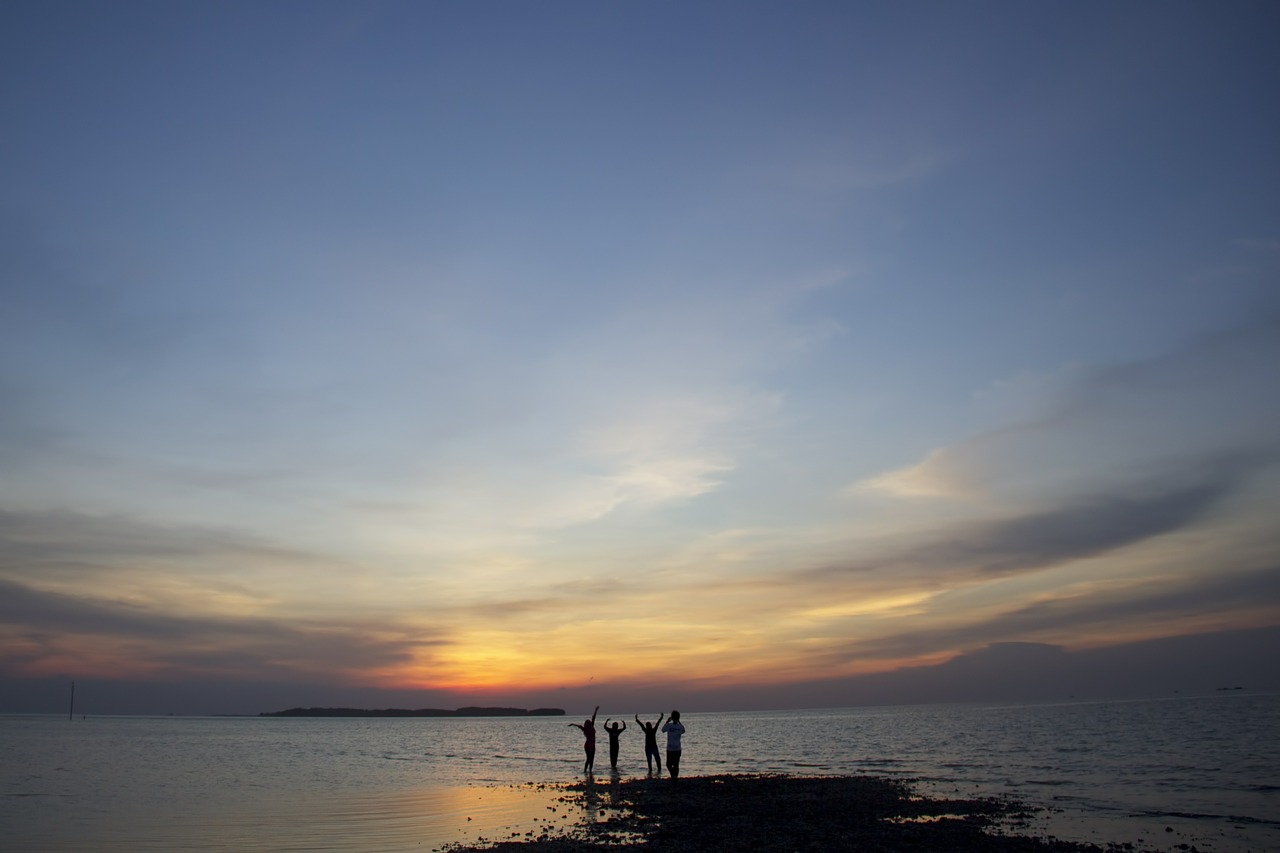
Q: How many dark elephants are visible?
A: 0